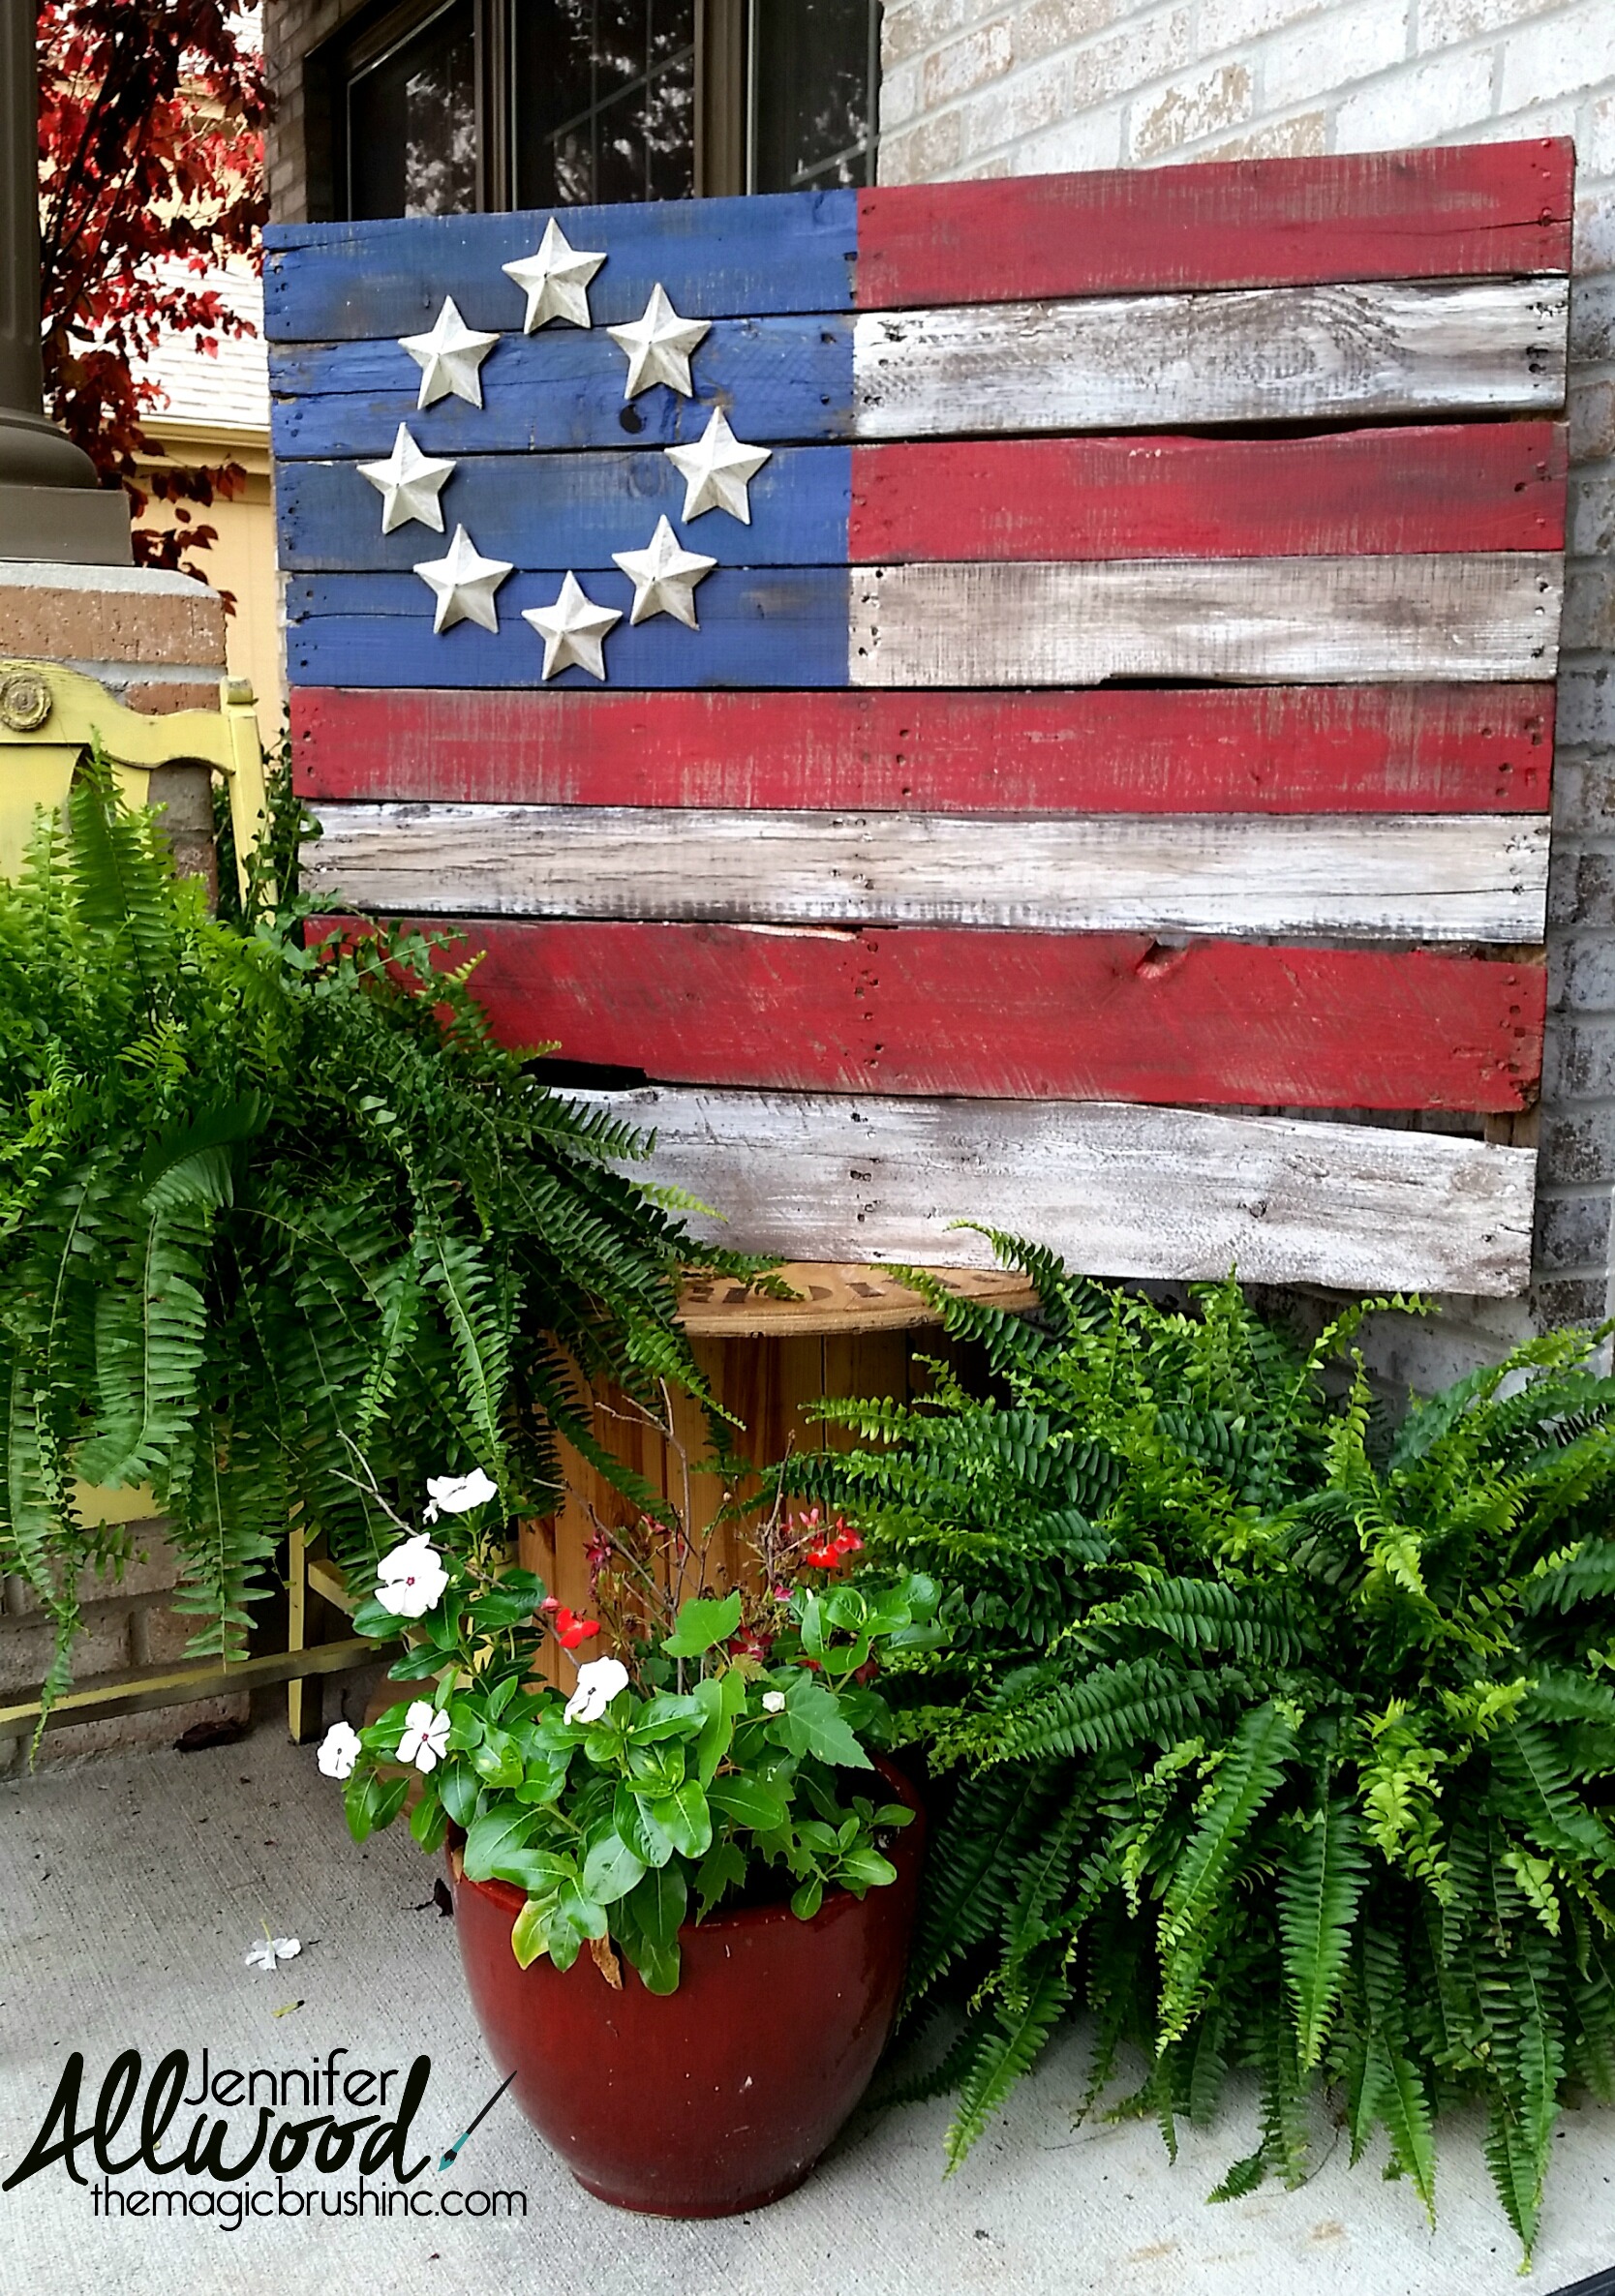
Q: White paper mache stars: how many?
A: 8